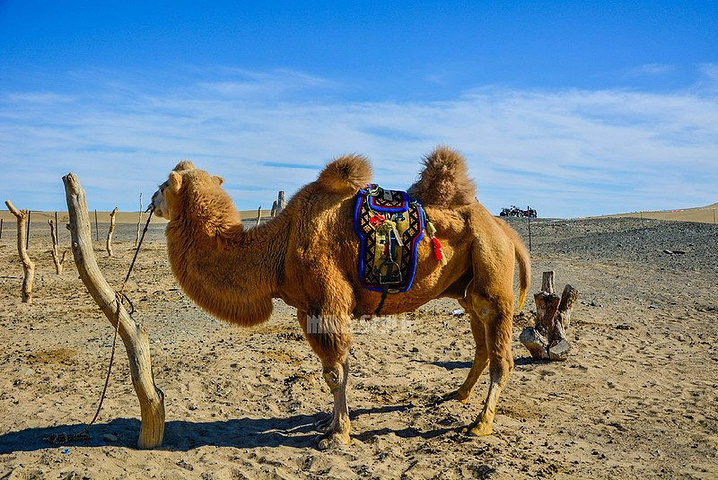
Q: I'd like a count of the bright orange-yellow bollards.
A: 0